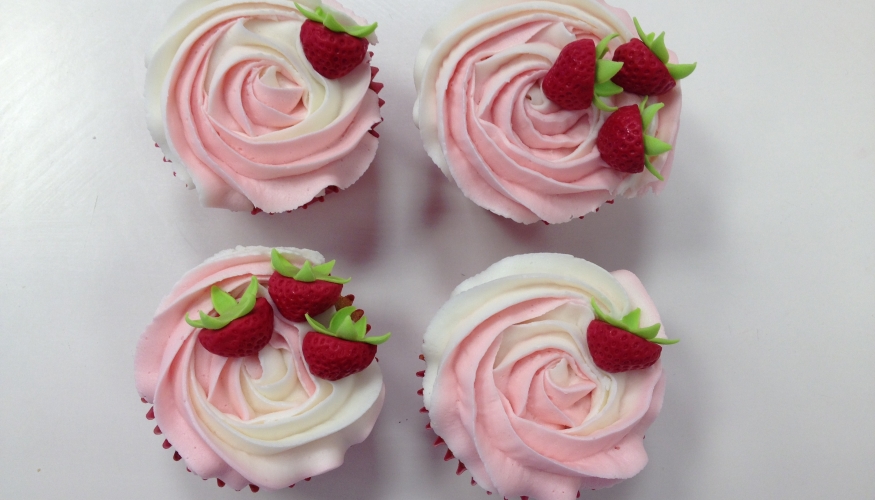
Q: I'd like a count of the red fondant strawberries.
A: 8